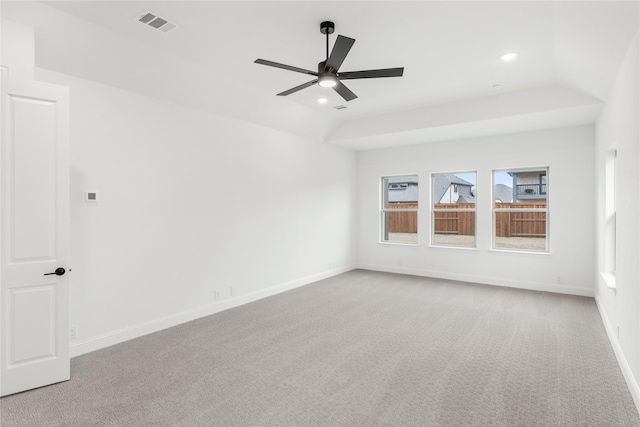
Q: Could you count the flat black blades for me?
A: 5